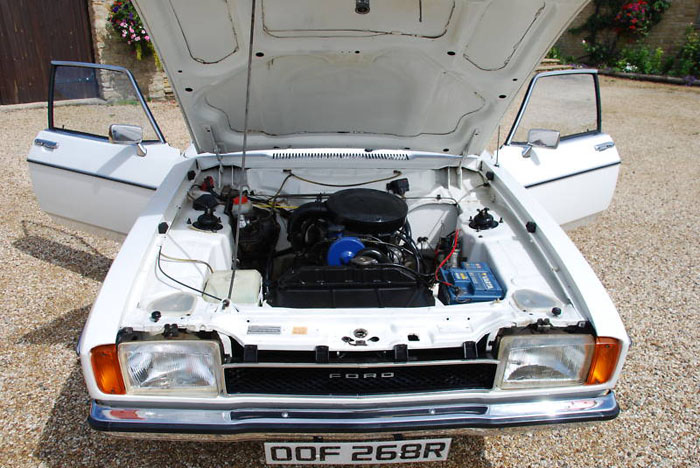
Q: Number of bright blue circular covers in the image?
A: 1